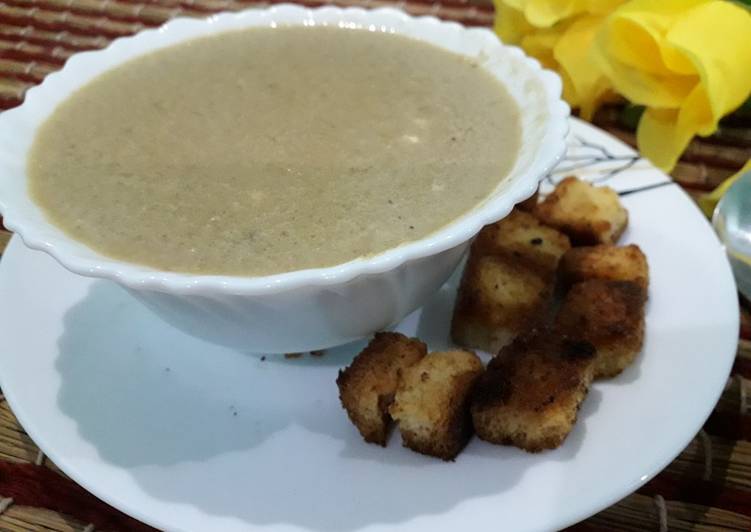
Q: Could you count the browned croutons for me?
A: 8